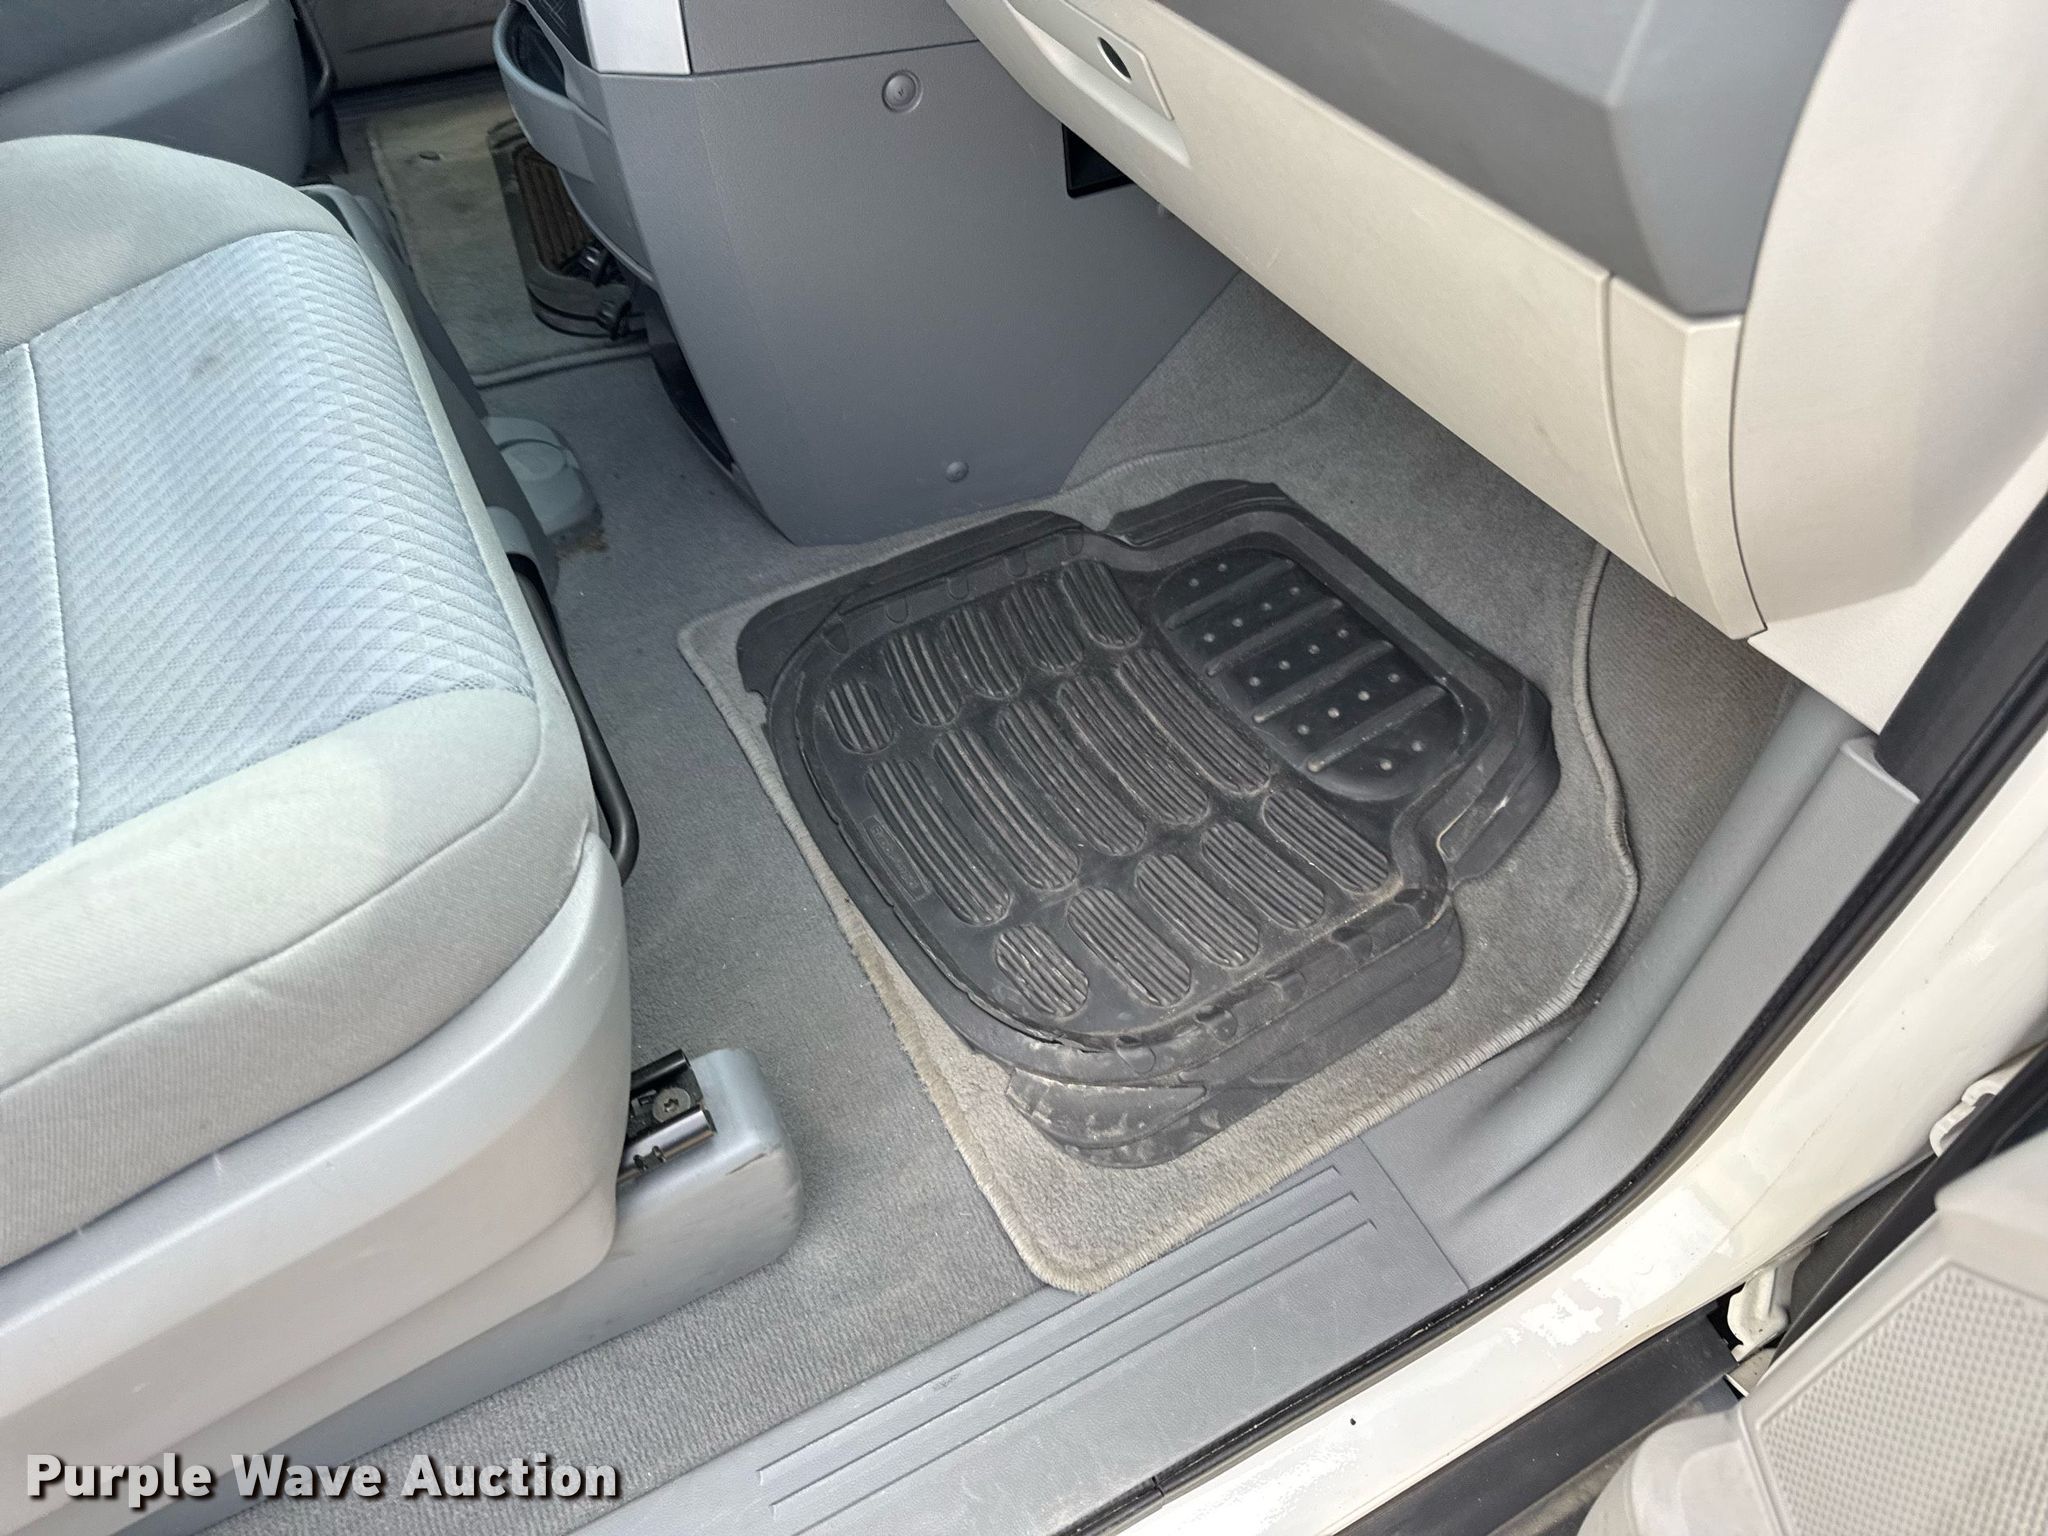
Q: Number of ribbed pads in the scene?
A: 15